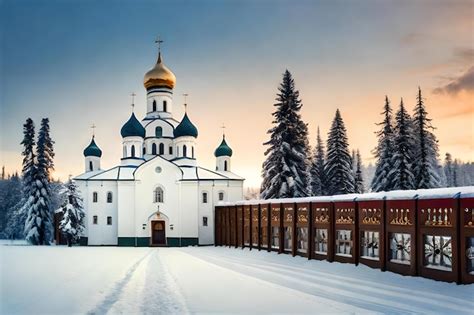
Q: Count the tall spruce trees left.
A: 2